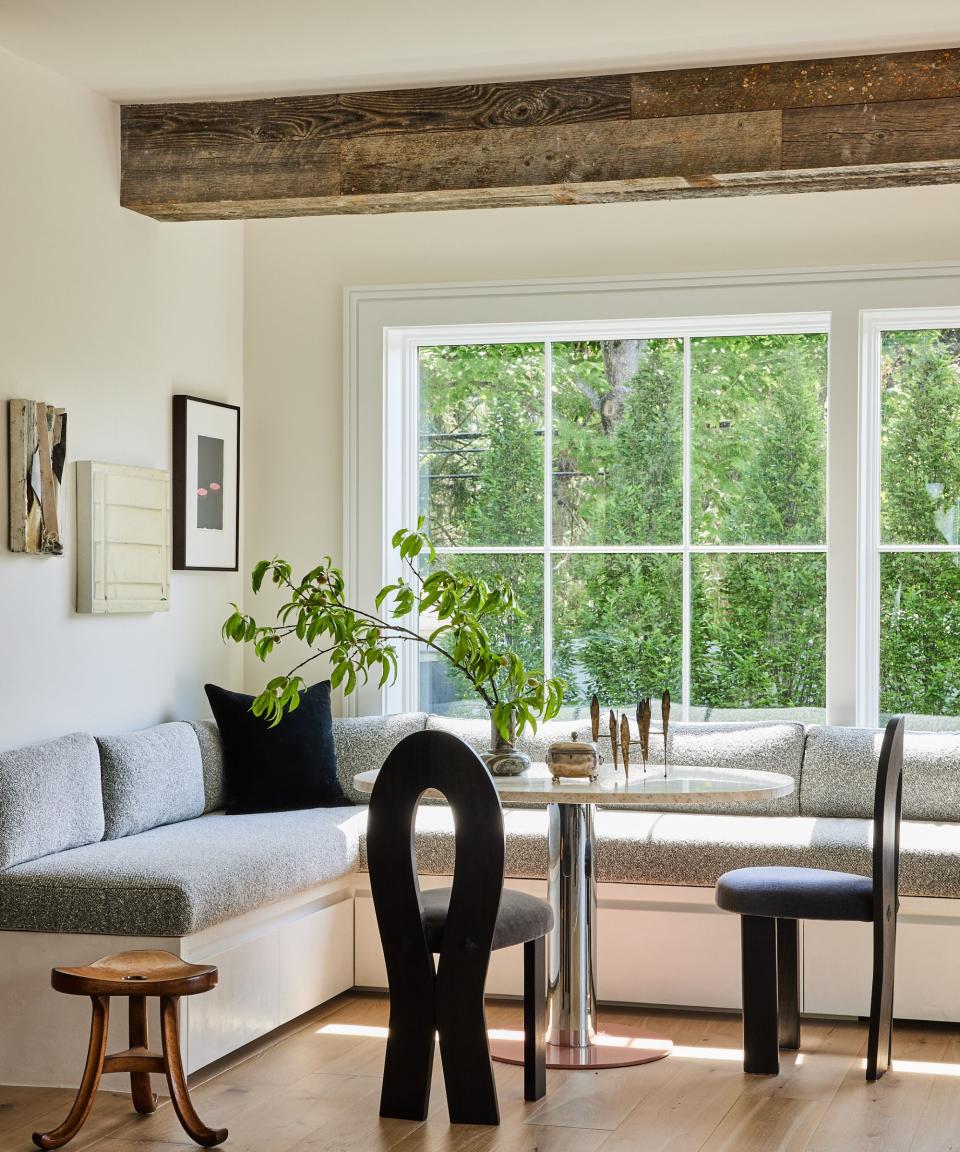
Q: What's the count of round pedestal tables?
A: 1